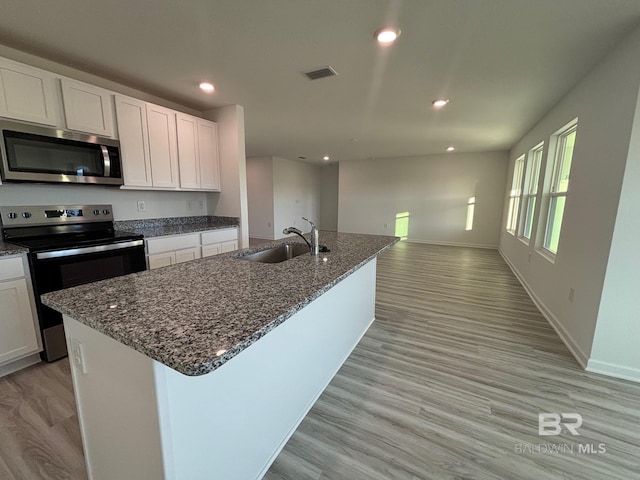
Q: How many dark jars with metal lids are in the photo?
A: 0